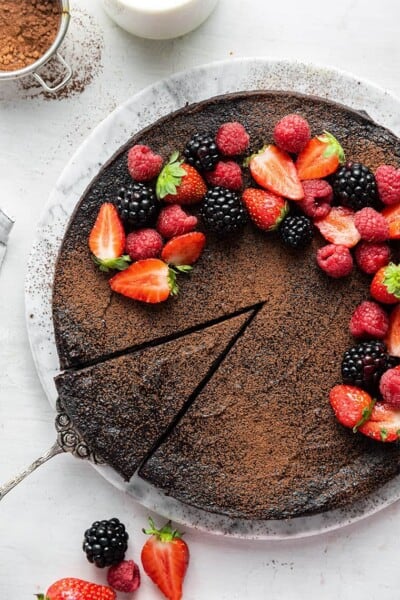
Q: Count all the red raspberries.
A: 14